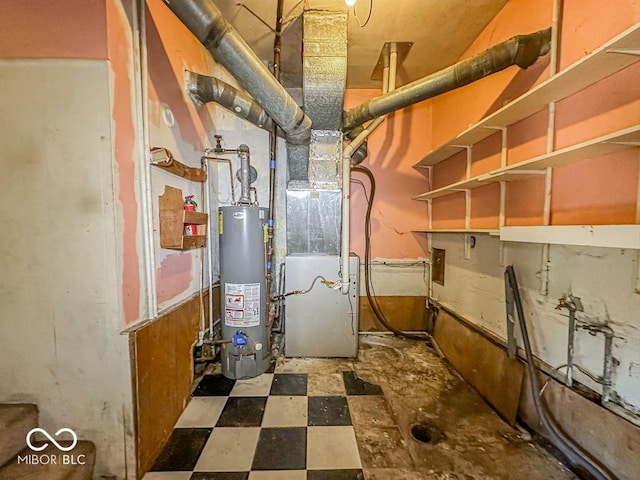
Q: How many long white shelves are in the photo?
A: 3